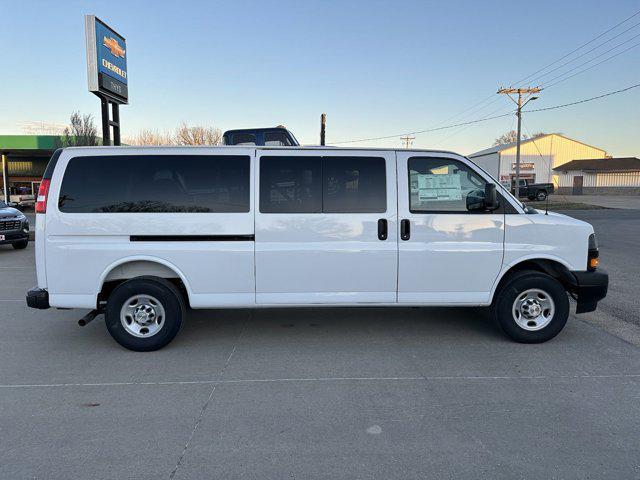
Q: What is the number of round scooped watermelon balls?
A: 0